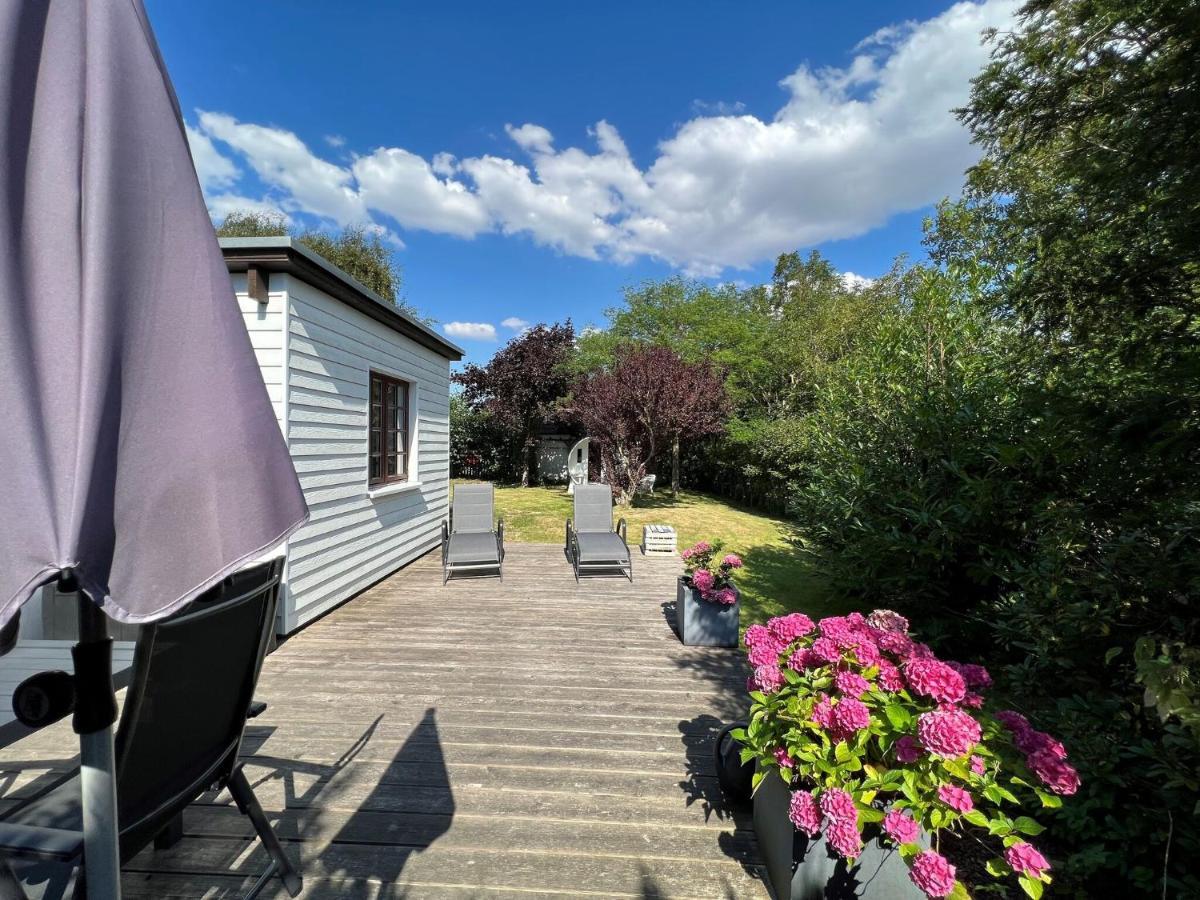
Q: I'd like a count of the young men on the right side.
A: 0